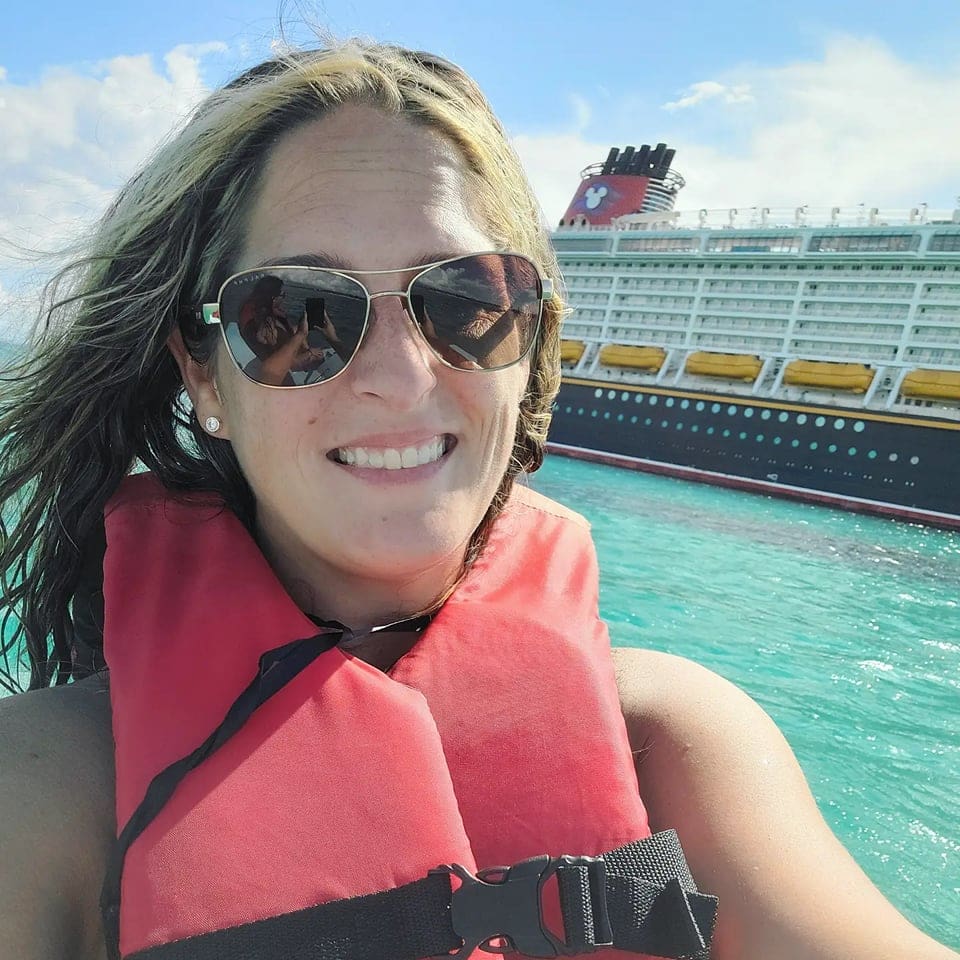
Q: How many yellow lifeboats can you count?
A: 5